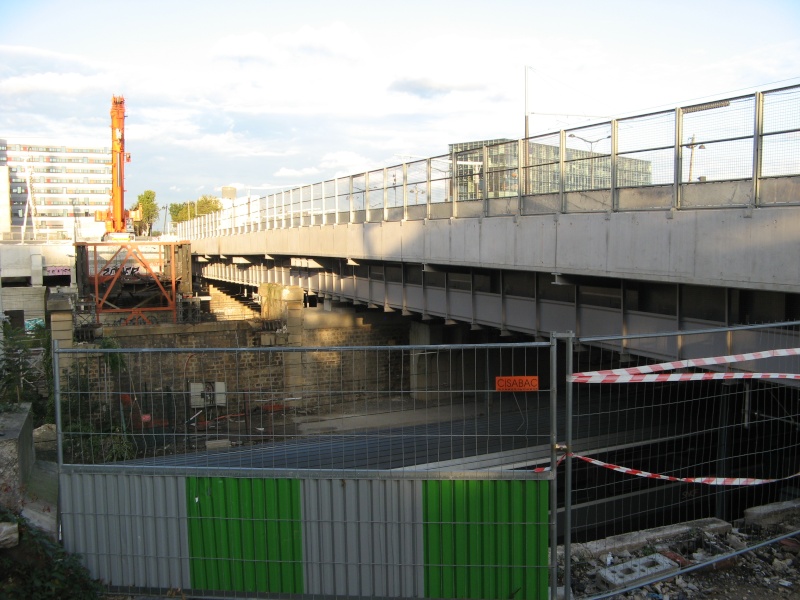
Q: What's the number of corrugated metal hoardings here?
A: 4